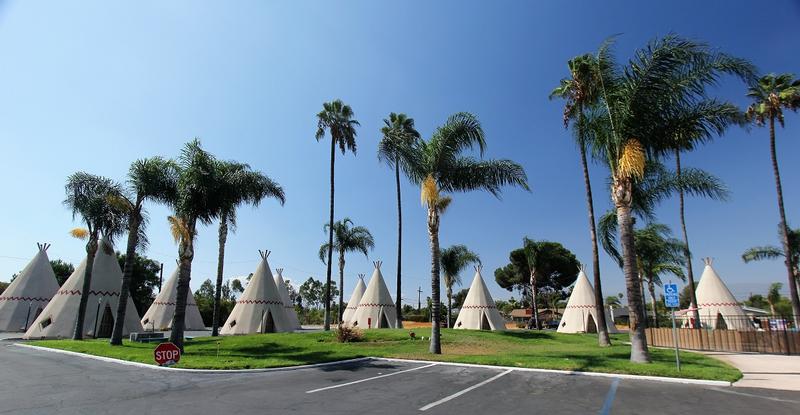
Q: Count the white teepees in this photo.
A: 10